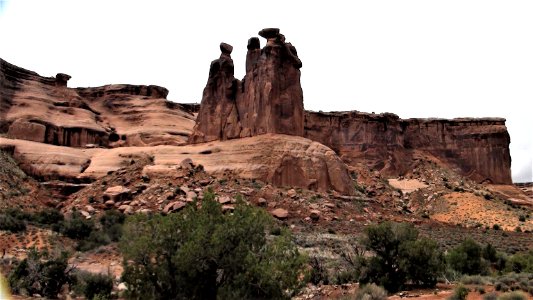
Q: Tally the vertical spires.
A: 3